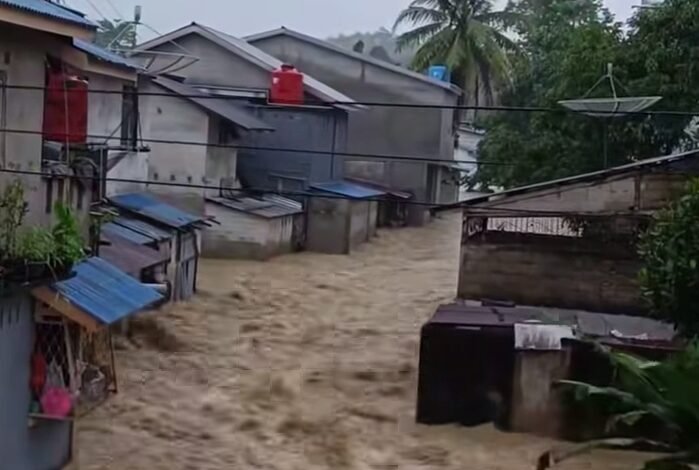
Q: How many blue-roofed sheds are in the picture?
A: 3